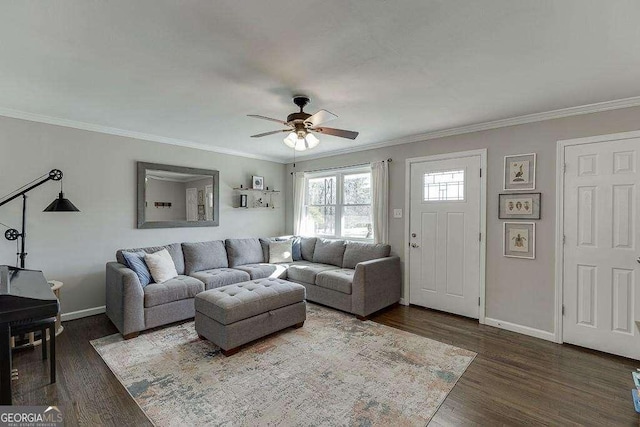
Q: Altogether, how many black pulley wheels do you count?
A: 2